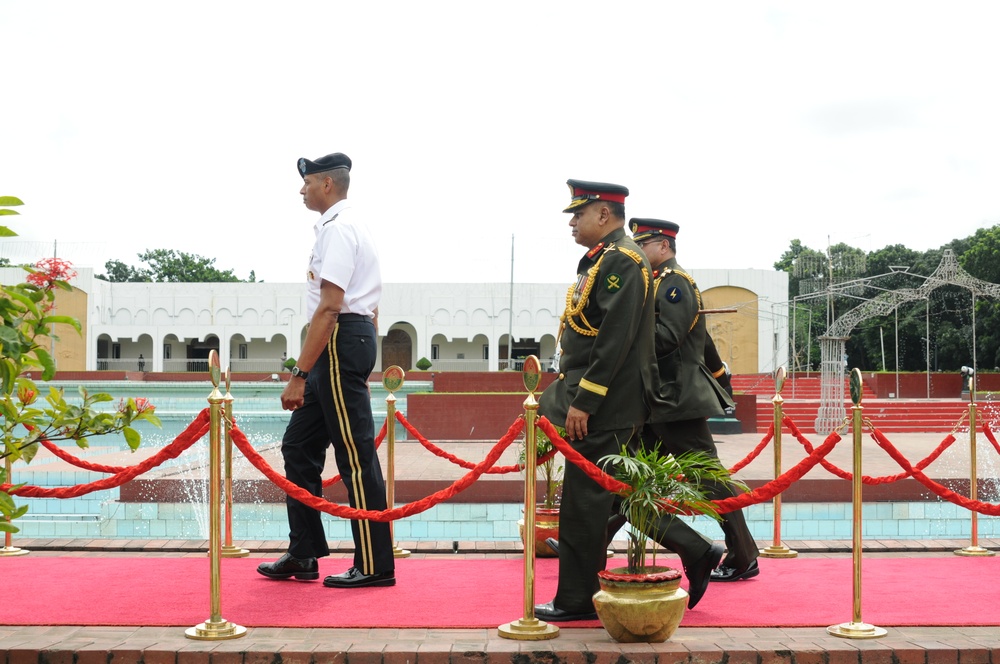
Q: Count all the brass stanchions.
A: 8